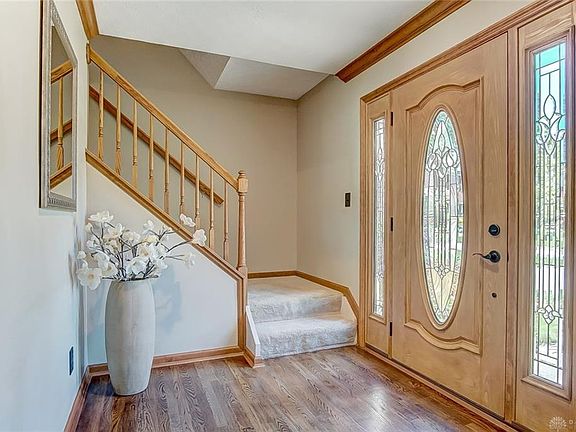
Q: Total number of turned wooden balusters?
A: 9